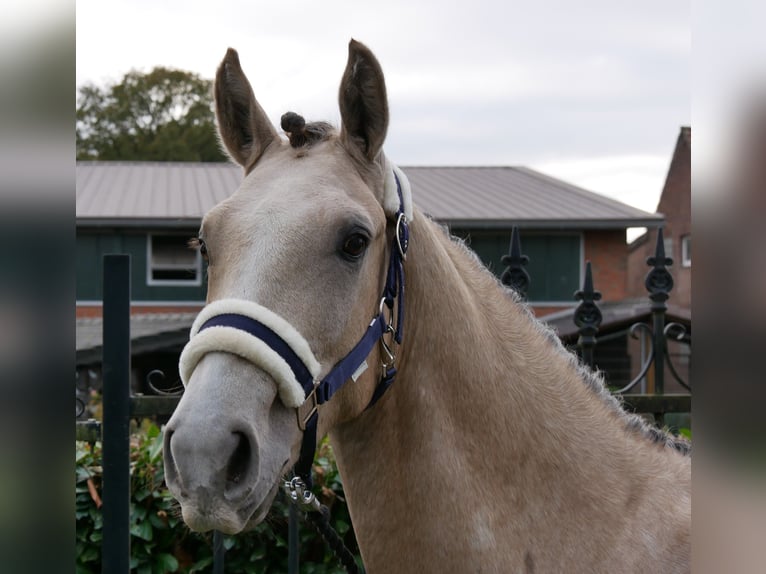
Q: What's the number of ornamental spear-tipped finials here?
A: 3